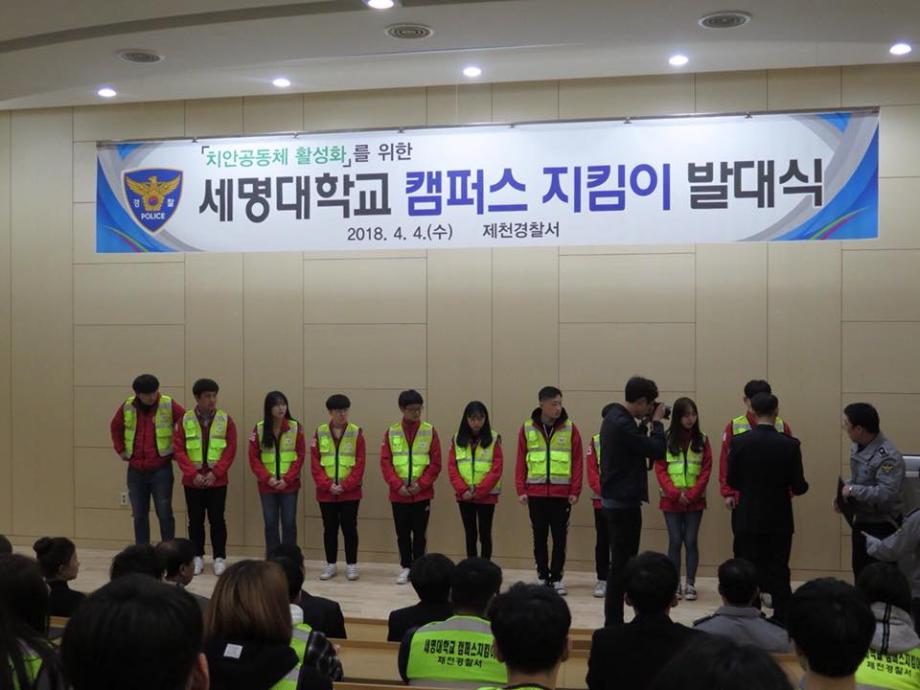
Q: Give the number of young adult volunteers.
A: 10